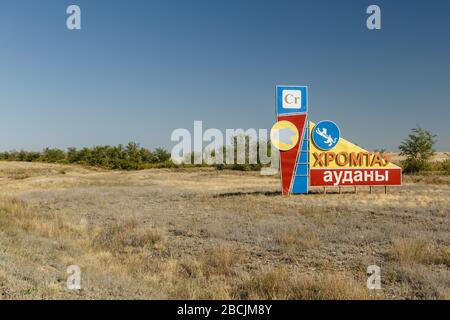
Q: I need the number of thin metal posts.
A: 5